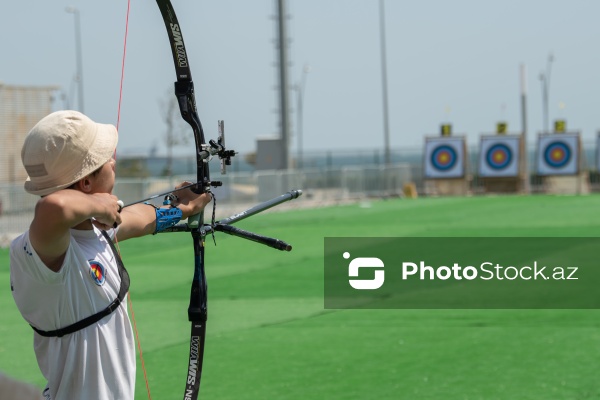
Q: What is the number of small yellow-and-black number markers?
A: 3